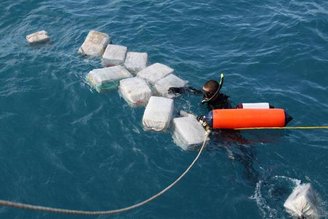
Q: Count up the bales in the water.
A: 11